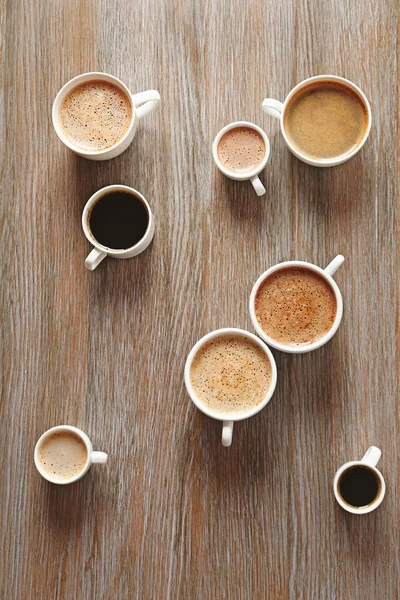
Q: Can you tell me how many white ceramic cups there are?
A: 8